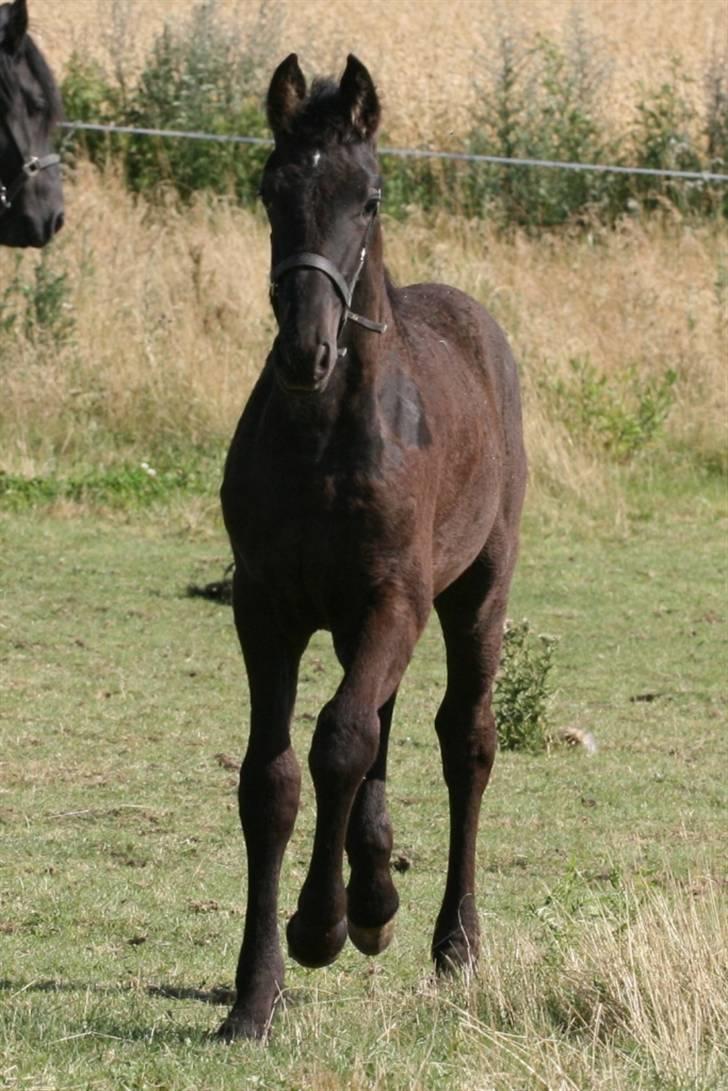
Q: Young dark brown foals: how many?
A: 1